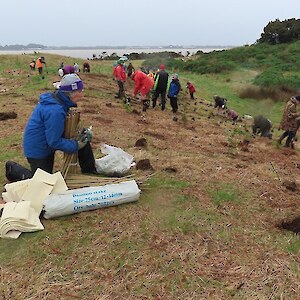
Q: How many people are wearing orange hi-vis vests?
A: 2